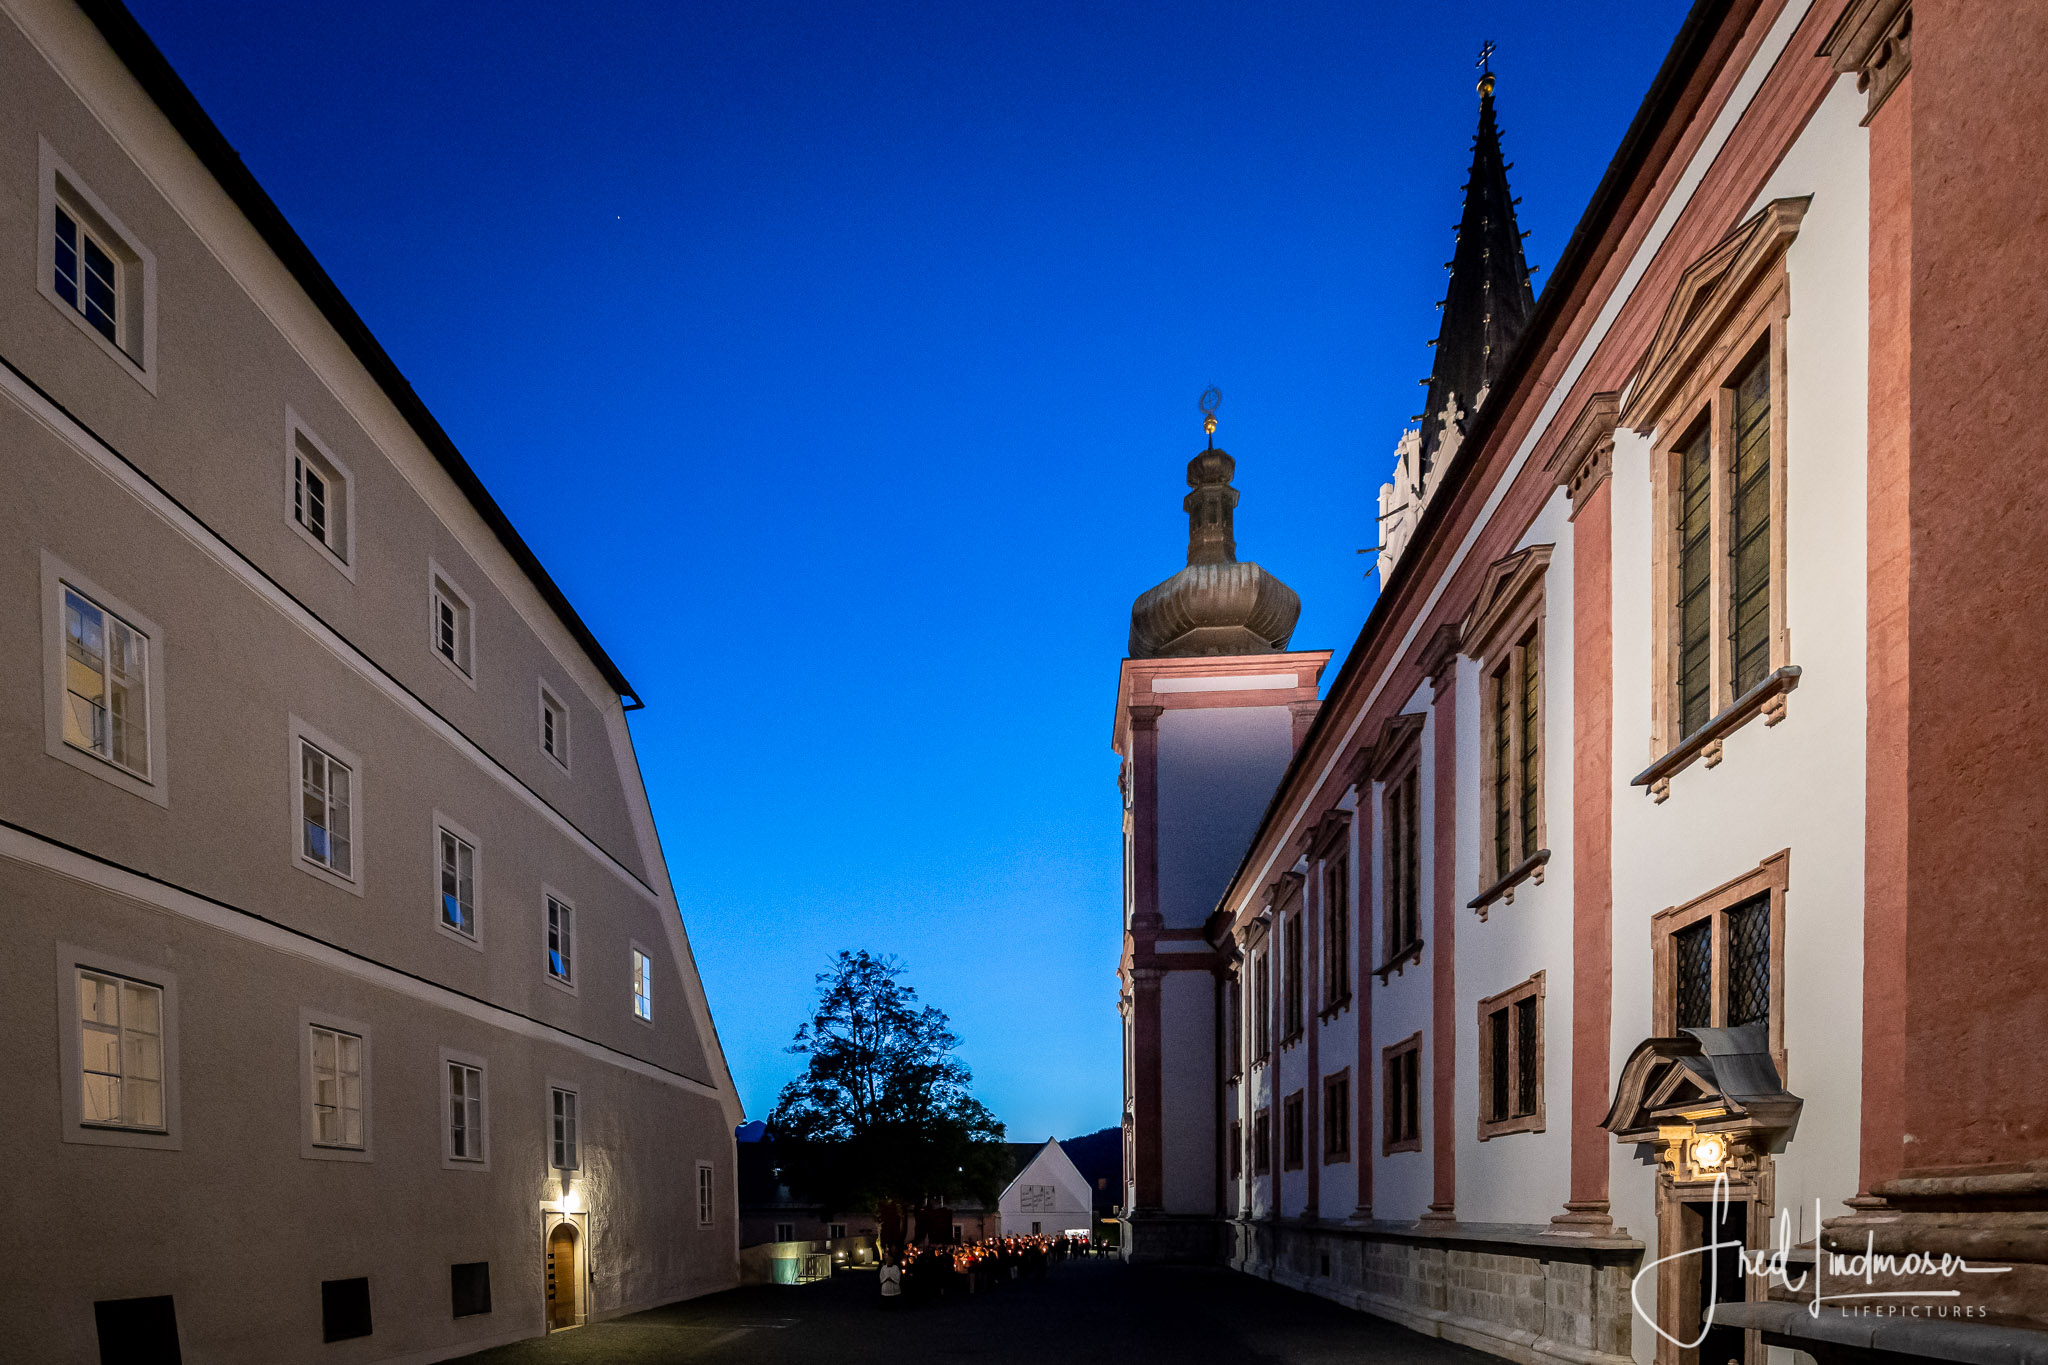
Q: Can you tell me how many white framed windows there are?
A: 14